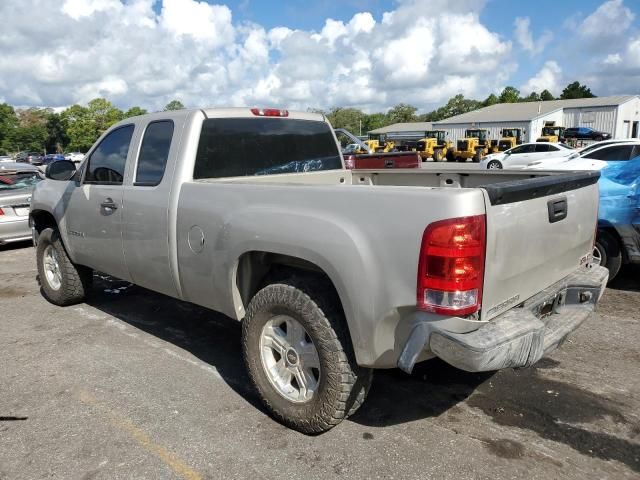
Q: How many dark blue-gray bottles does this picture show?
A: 0